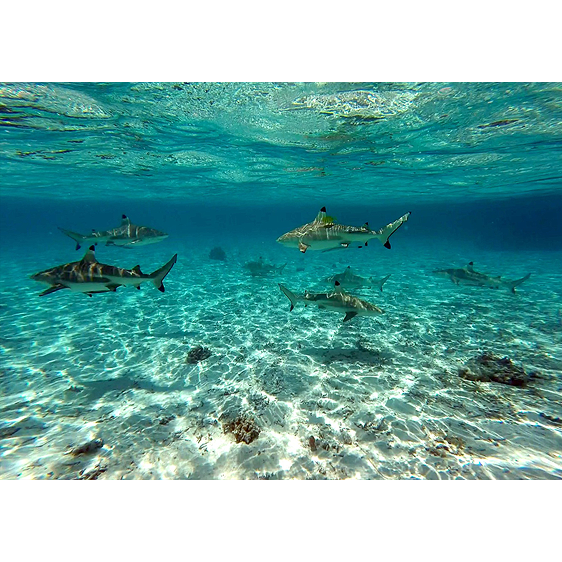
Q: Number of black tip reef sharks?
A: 7